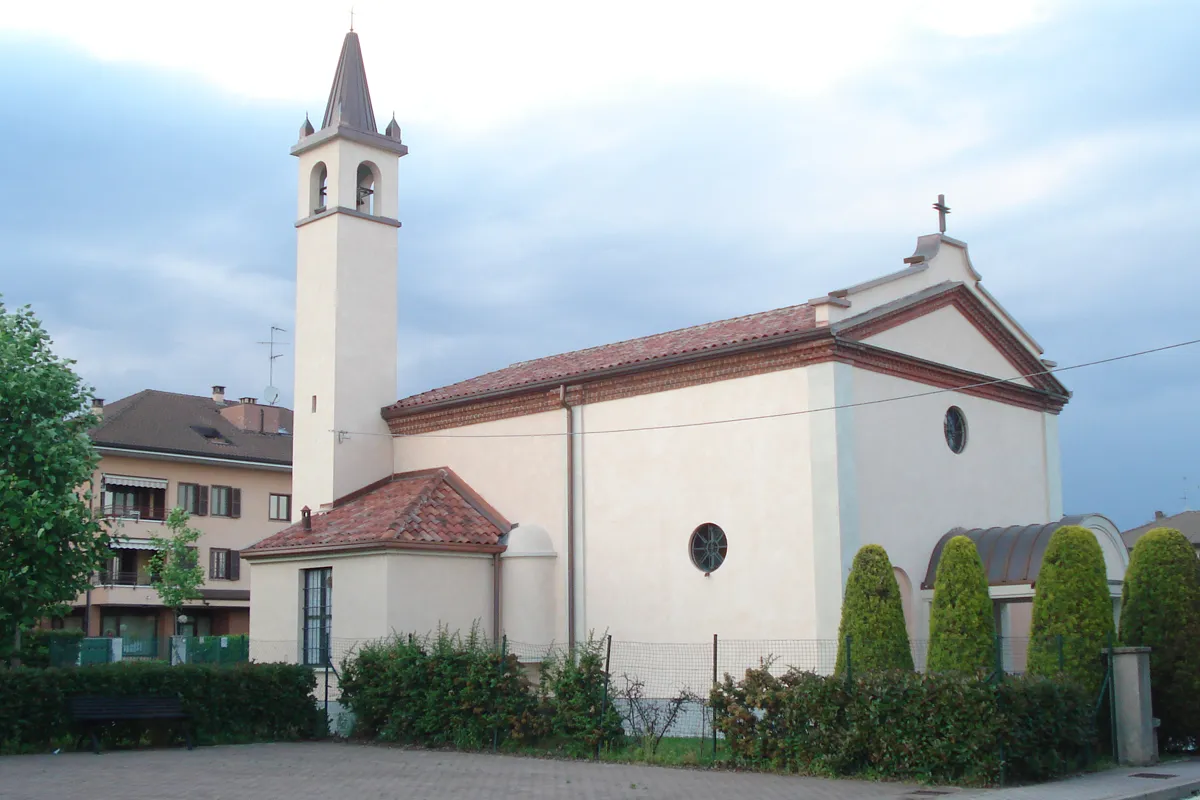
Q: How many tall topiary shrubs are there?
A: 4